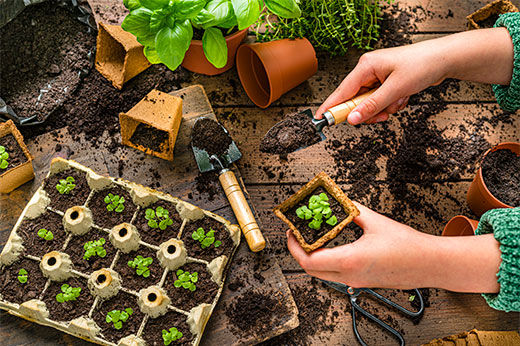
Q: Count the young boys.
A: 0